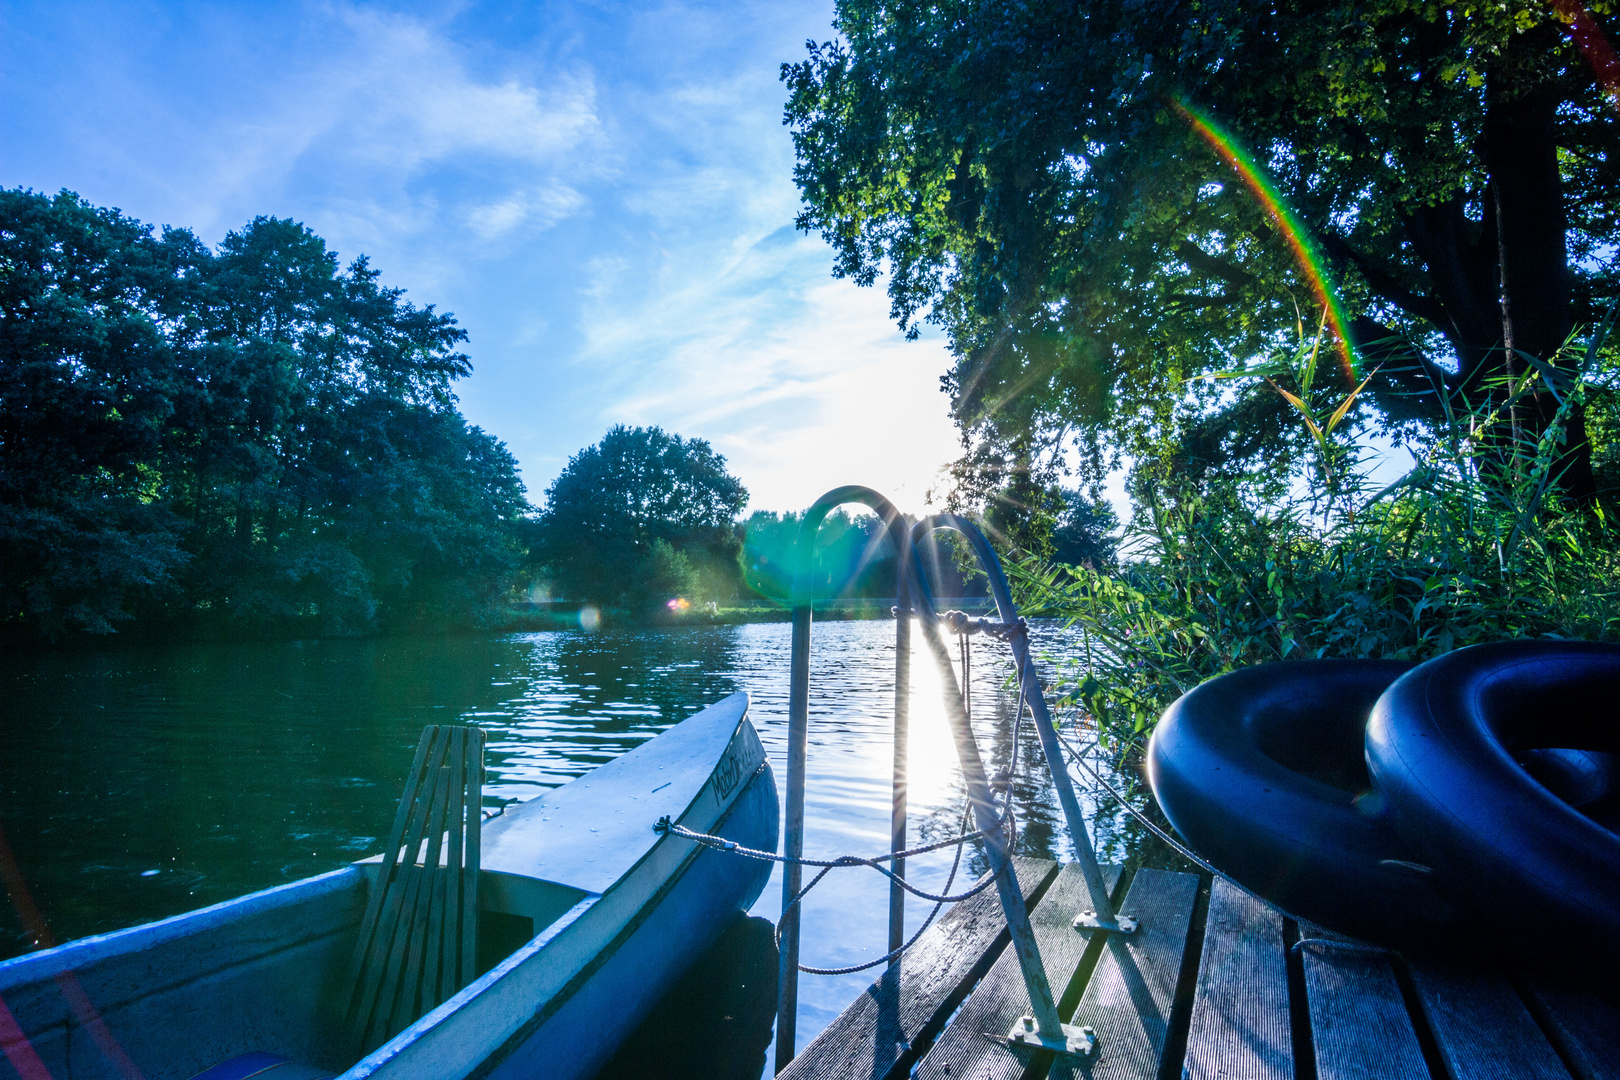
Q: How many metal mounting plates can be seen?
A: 2